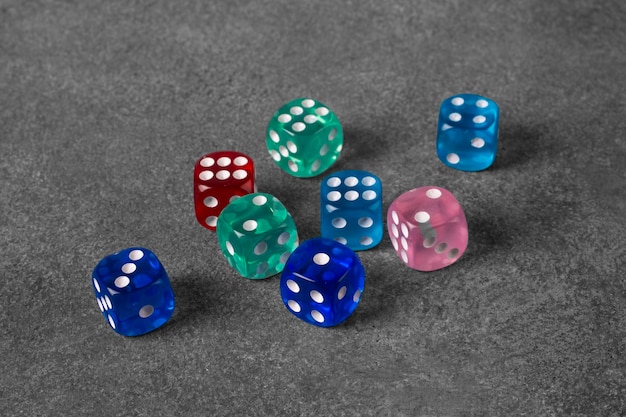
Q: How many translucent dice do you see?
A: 8